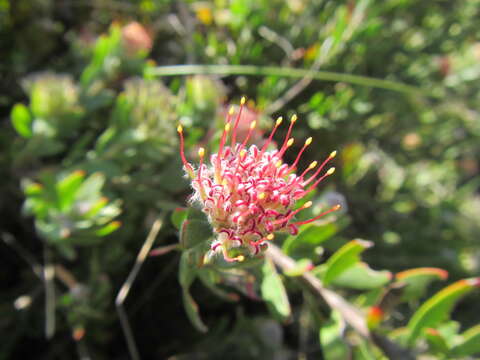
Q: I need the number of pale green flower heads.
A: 3